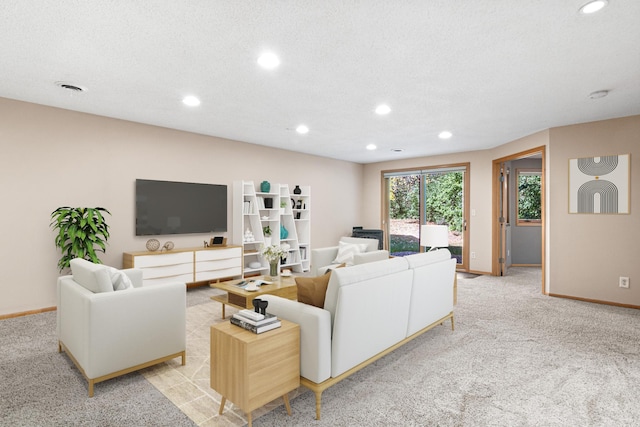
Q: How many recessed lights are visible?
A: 7